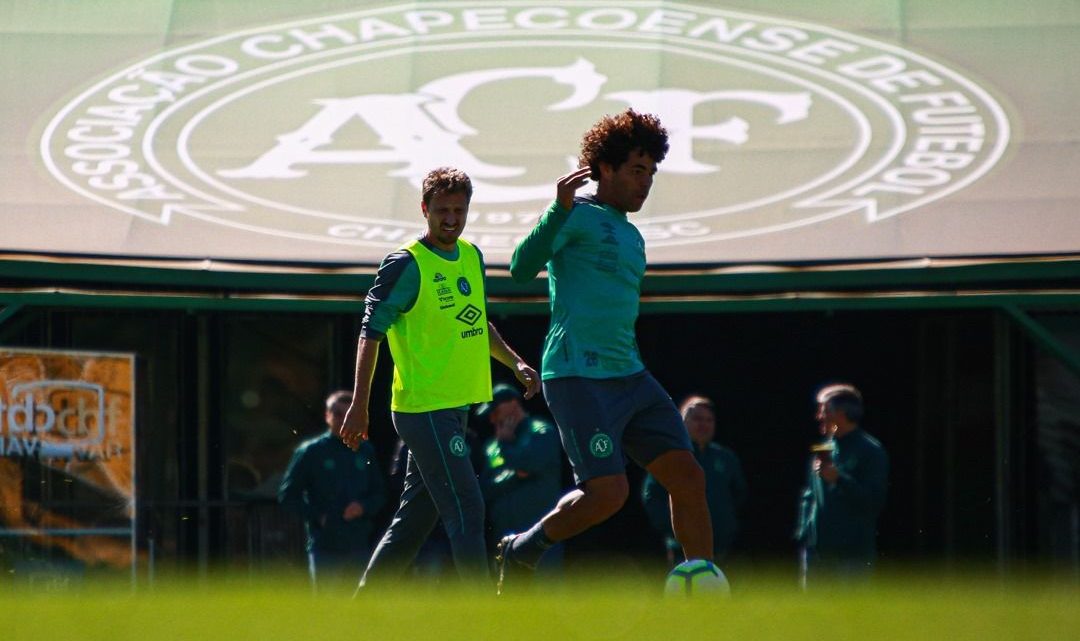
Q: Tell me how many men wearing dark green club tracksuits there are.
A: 4